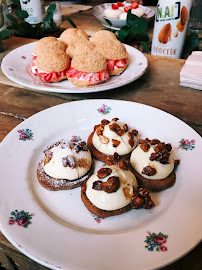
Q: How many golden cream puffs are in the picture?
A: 7